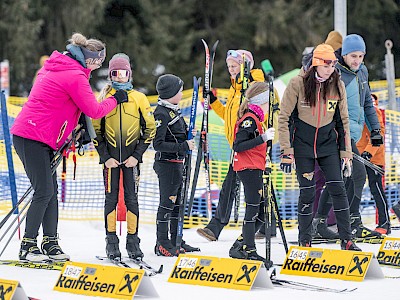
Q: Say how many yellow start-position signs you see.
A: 5